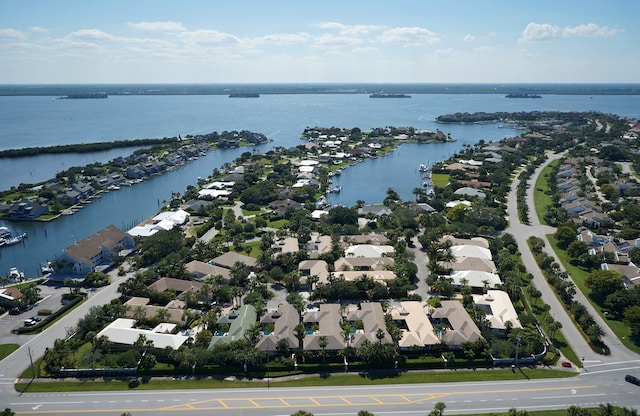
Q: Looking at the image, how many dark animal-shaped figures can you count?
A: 0